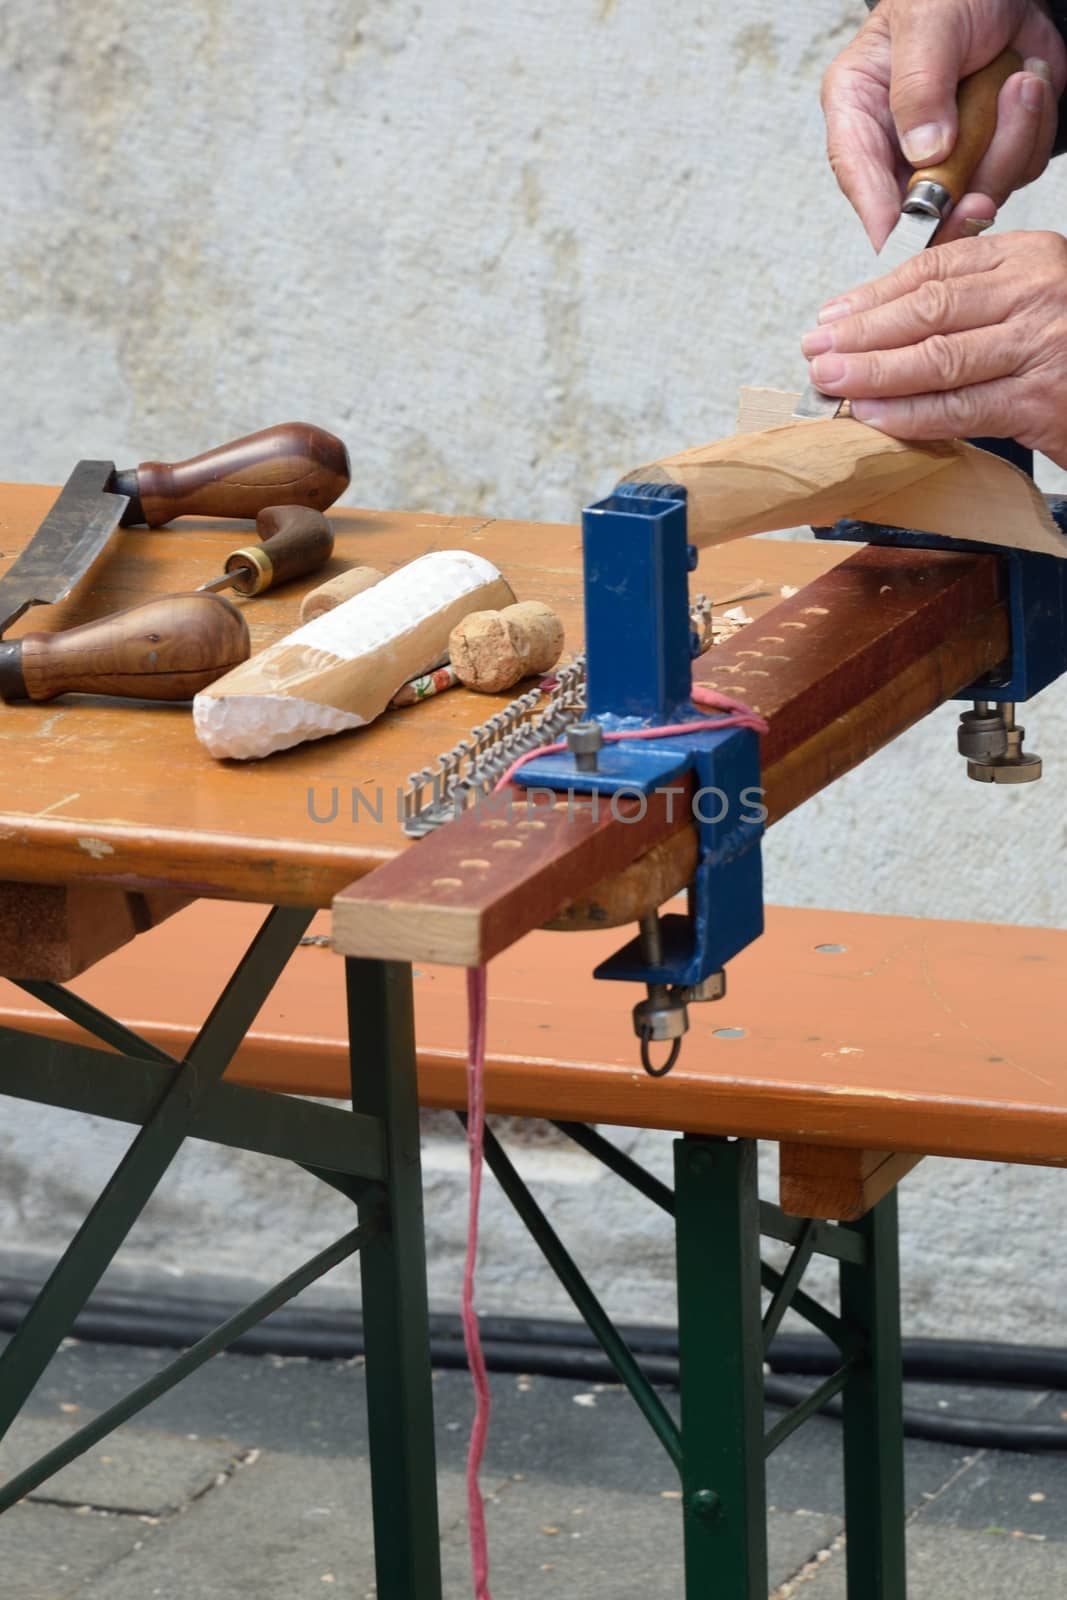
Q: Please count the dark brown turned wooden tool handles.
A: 3